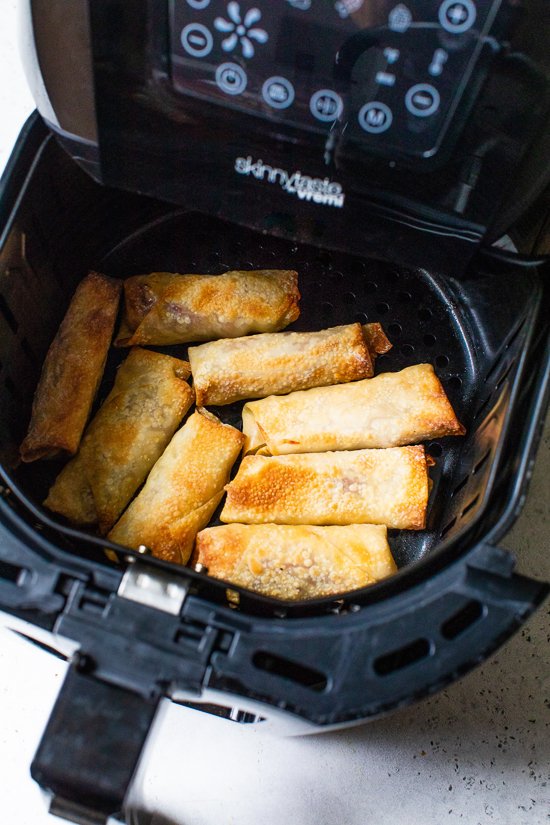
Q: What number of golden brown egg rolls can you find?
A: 8